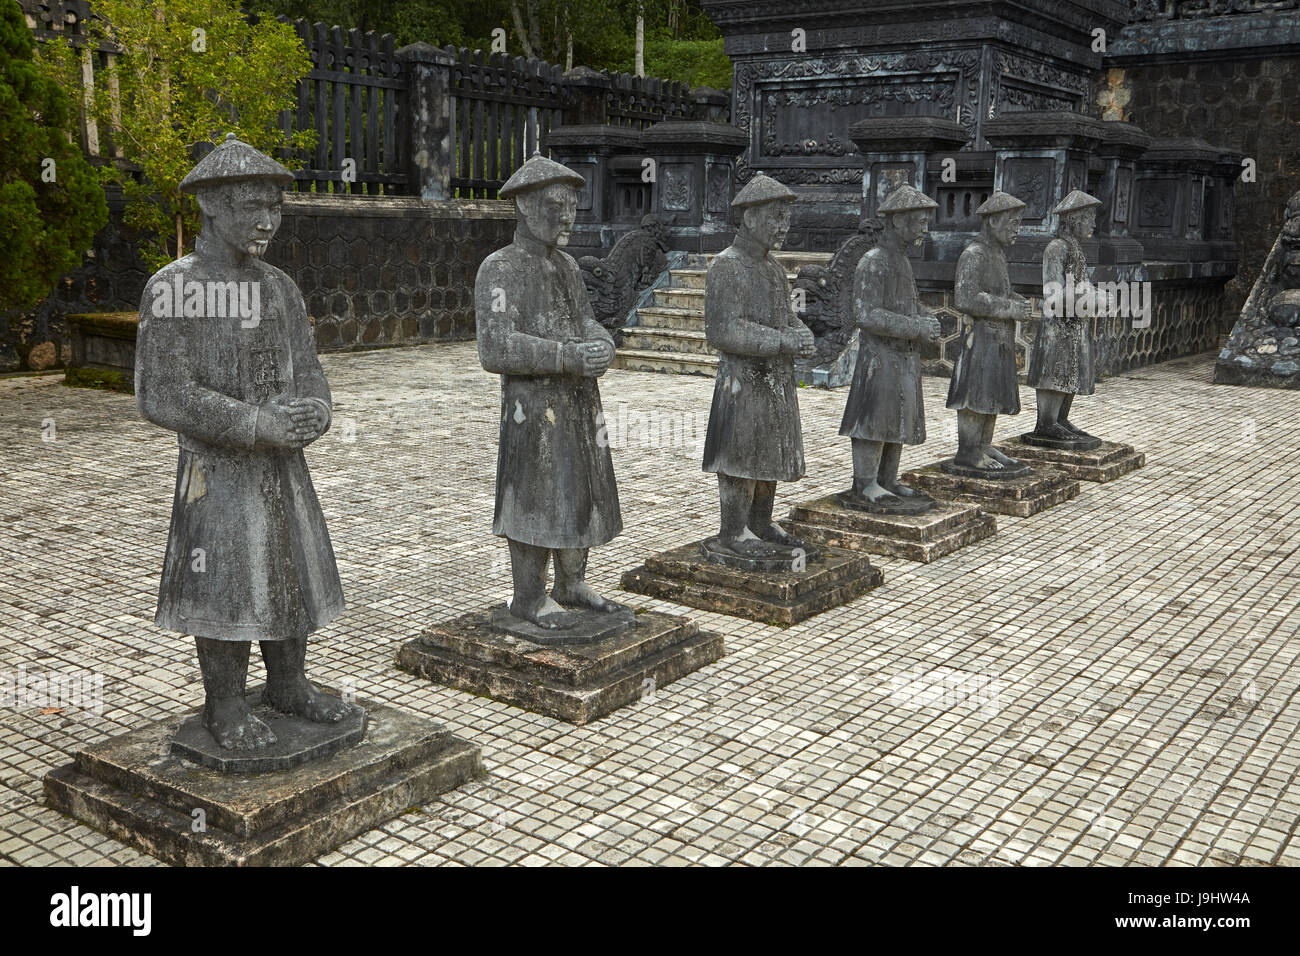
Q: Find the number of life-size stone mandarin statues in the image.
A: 6